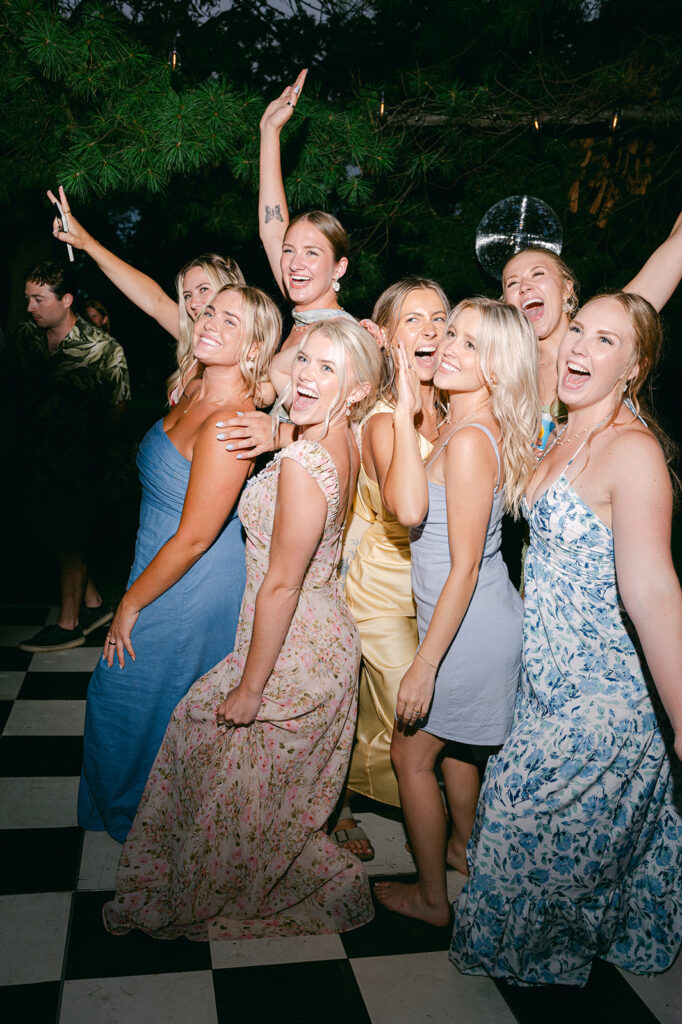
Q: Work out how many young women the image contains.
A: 8